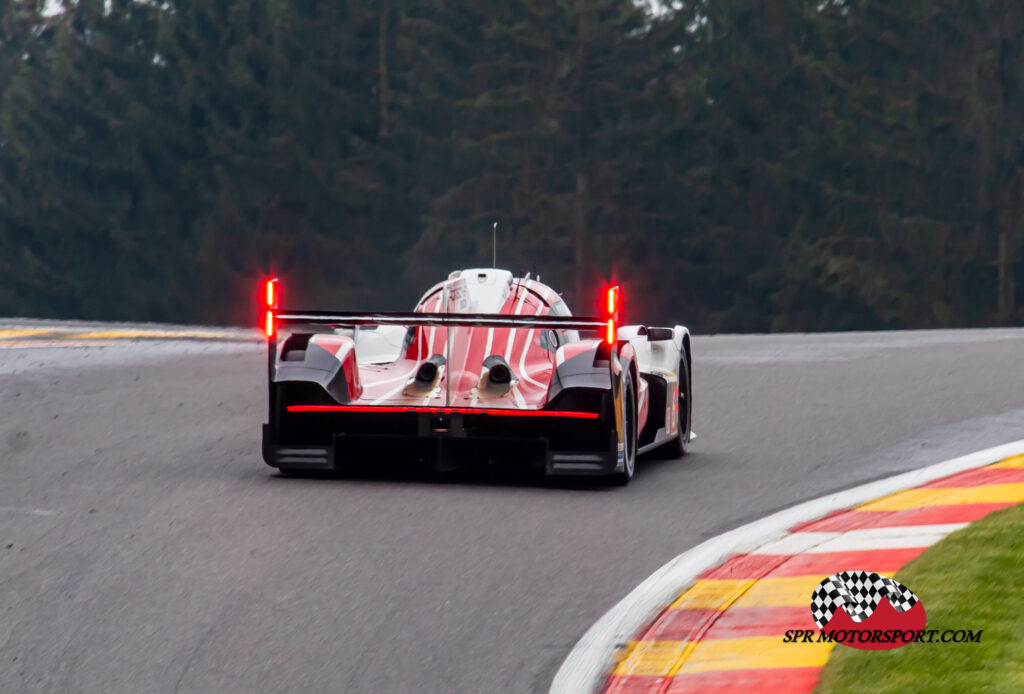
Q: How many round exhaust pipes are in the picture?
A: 2